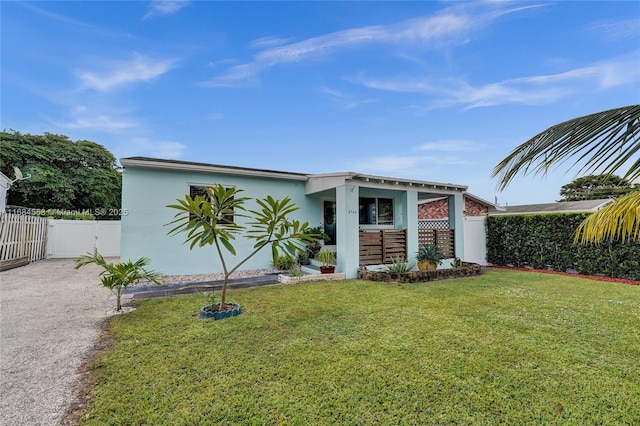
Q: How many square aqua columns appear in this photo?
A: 3